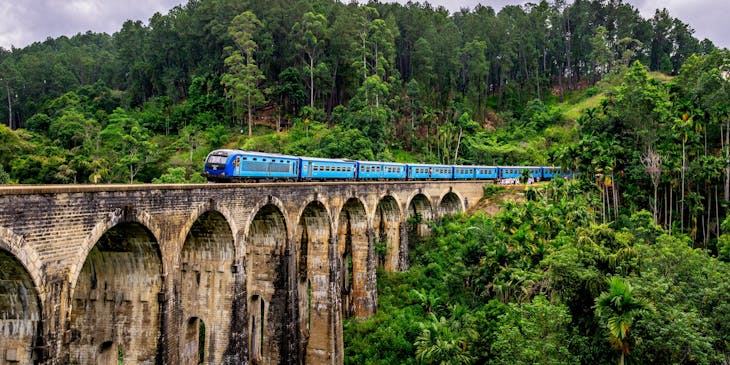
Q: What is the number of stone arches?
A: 9